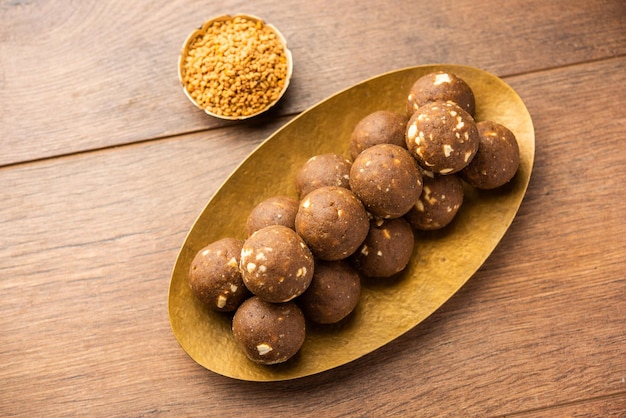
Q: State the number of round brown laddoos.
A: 14